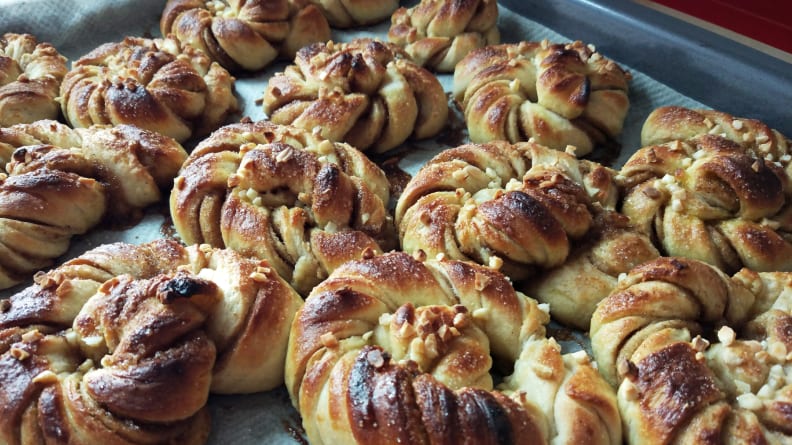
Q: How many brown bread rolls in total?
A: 14